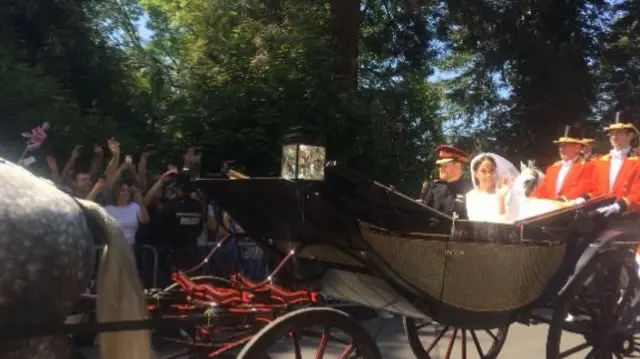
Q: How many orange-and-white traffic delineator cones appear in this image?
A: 0